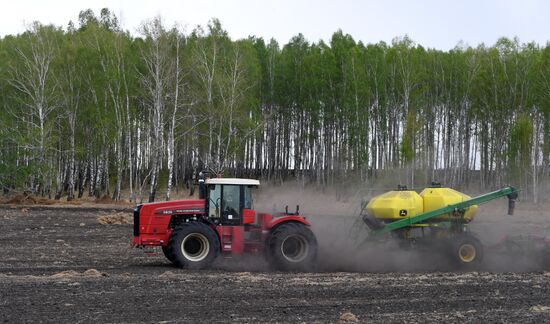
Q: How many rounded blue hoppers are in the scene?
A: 0